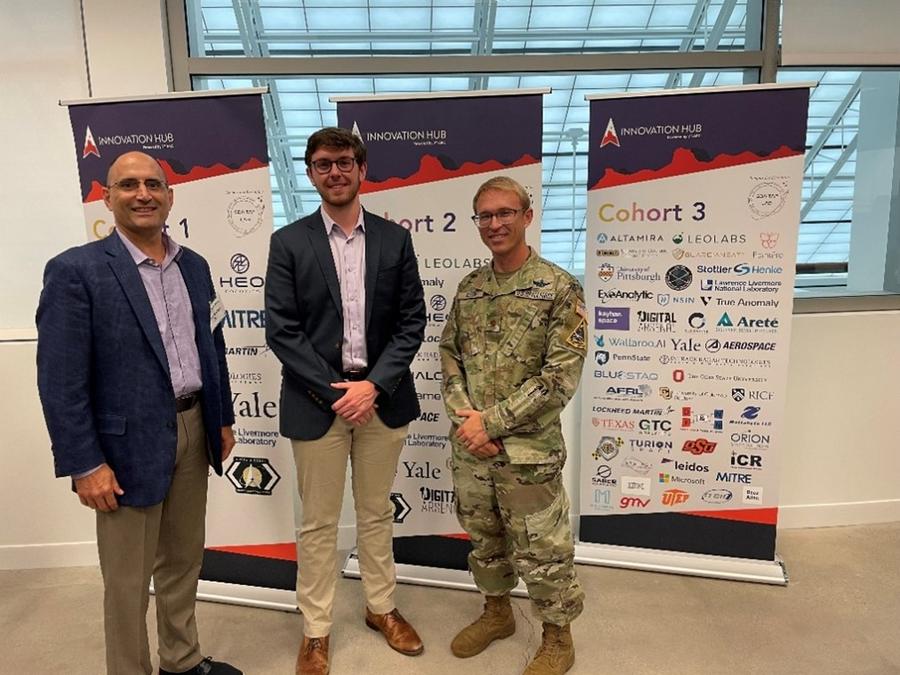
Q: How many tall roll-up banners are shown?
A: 3